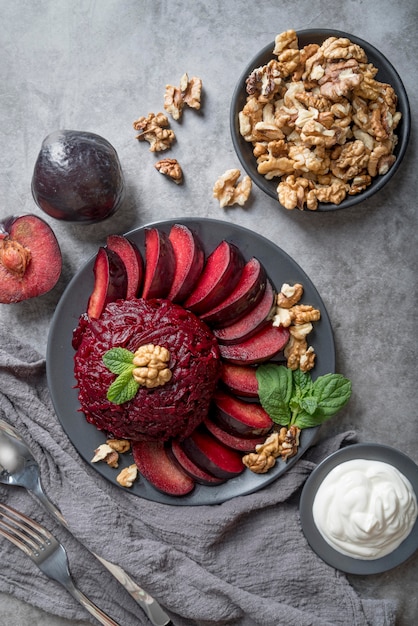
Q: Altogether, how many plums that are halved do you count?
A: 1